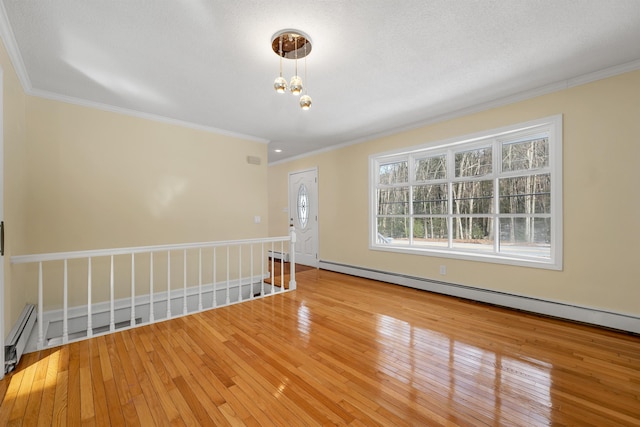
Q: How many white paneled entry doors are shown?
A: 1